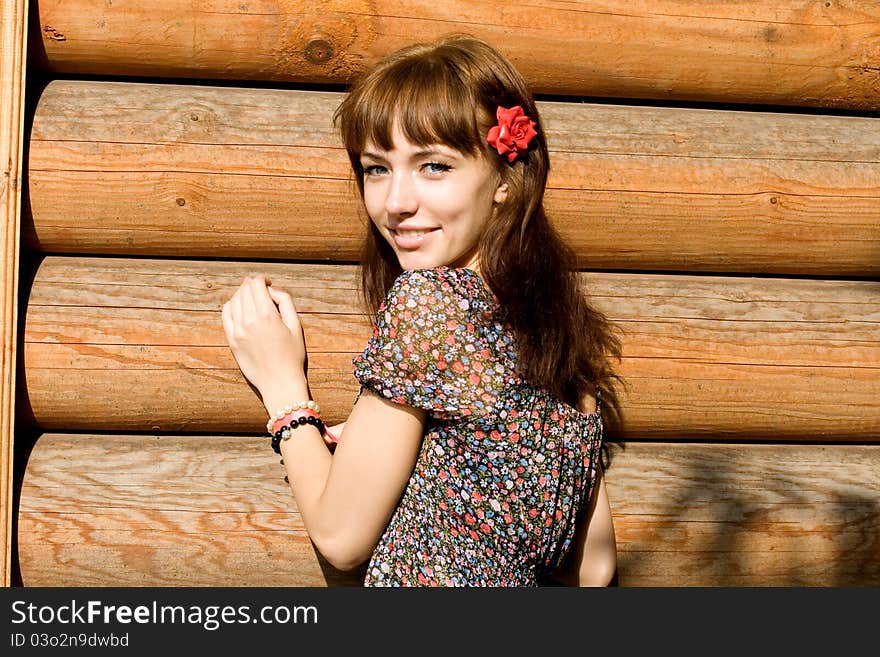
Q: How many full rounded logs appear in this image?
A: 2